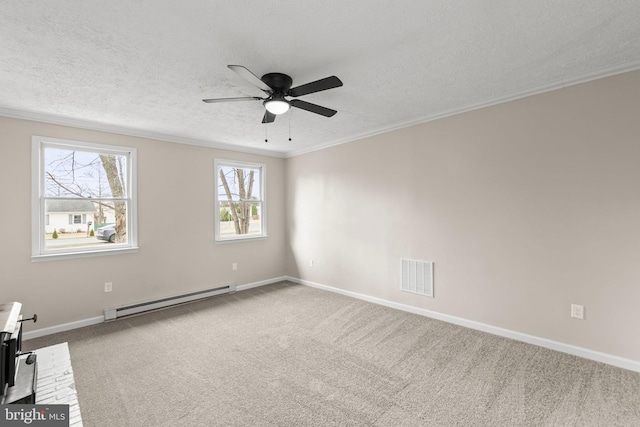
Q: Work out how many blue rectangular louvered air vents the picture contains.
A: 0